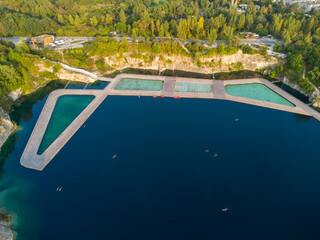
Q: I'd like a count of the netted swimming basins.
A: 4